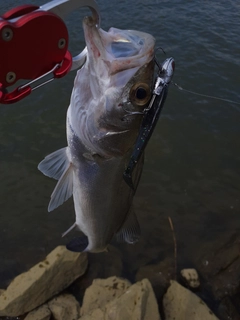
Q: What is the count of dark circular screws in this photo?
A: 3